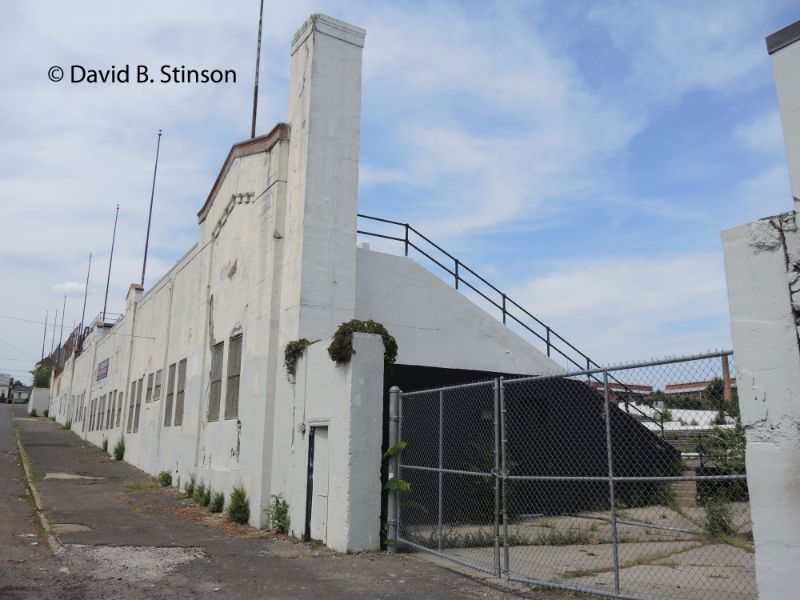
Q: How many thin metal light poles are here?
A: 7